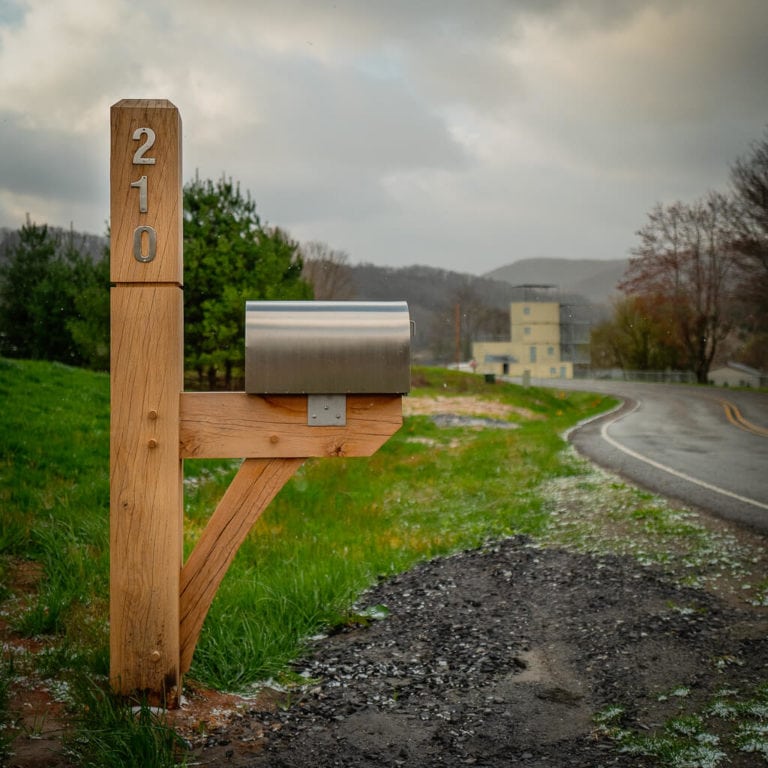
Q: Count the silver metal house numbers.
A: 3